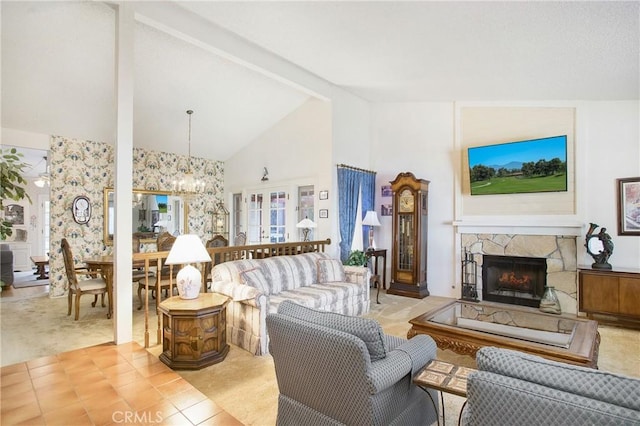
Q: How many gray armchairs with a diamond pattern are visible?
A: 2